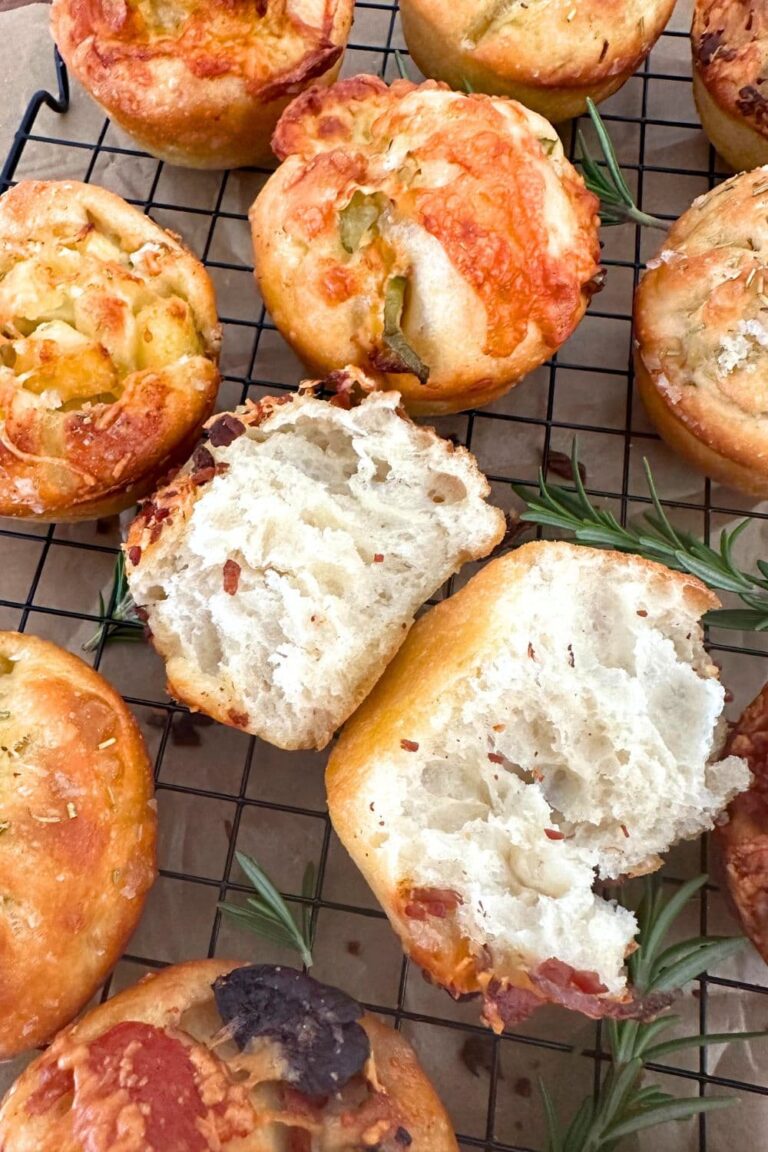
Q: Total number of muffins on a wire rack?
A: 10